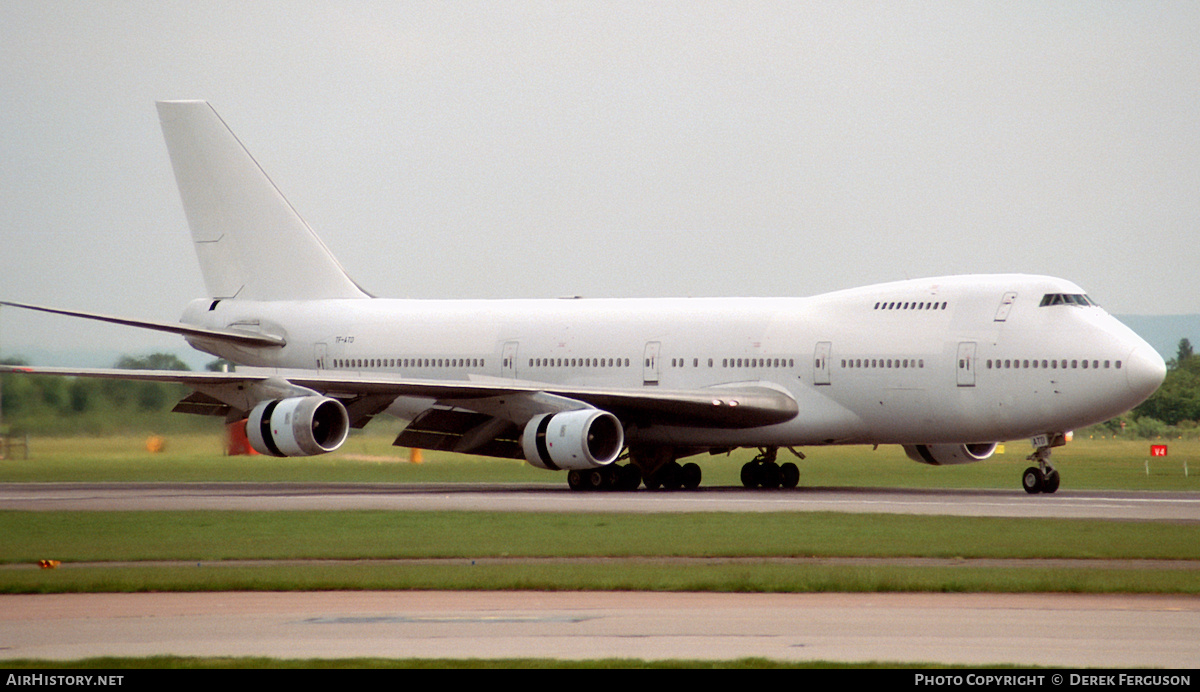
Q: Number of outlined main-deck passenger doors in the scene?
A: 5